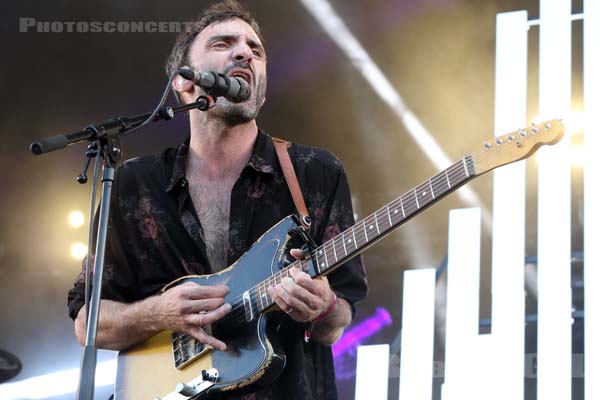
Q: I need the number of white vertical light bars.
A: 6